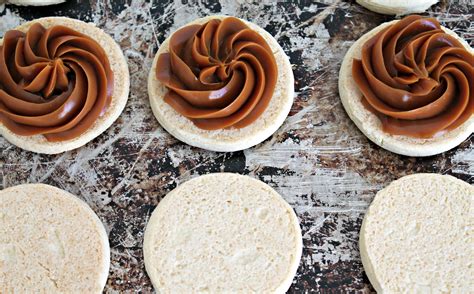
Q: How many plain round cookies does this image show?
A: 3